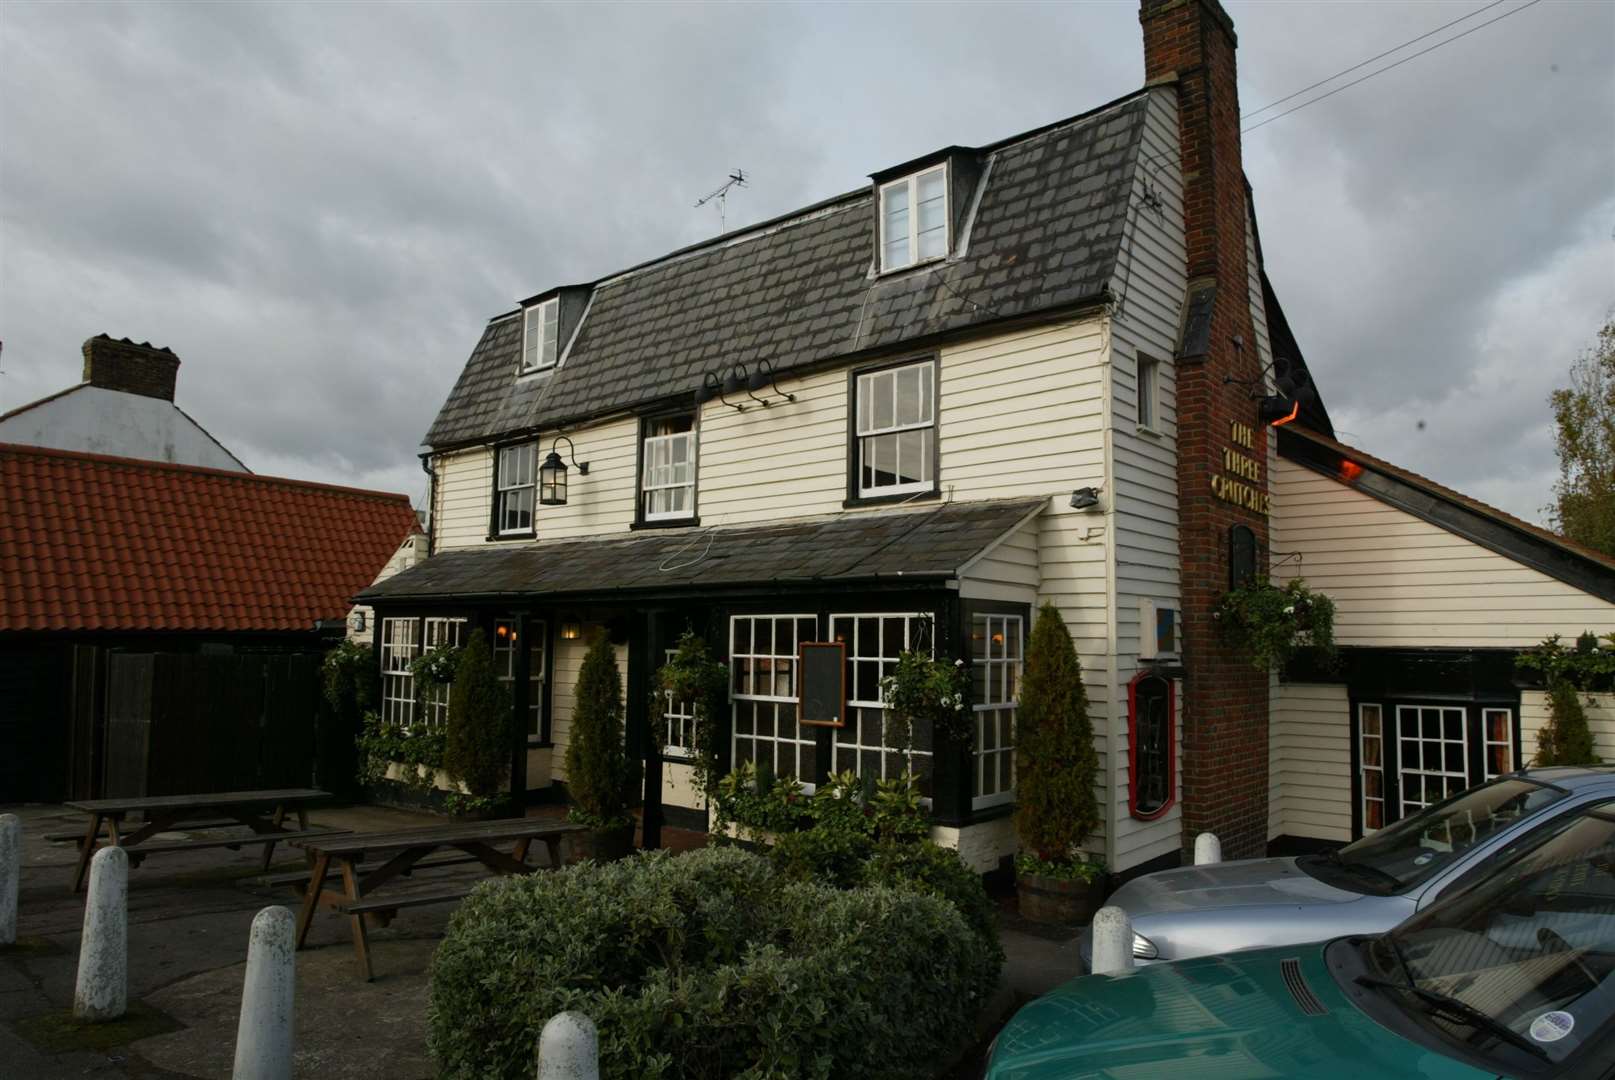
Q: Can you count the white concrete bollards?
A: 6